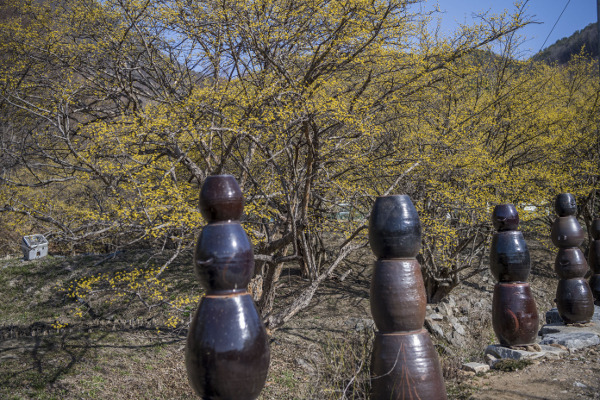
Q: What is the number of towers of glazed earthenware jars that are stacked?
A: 5